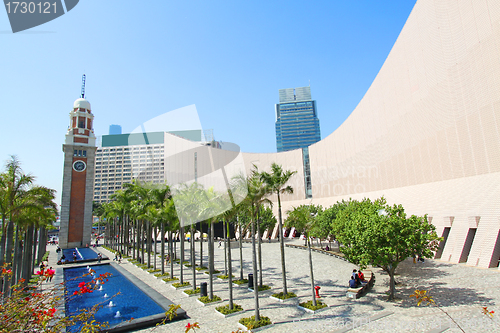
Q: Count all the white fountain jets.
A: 9